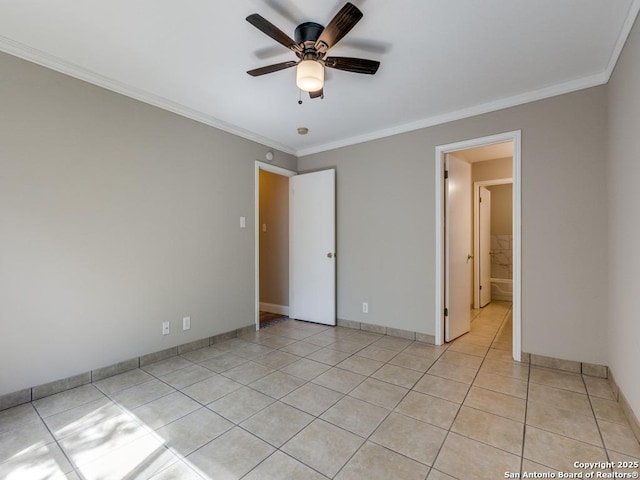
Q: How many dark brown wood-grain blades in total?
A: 5